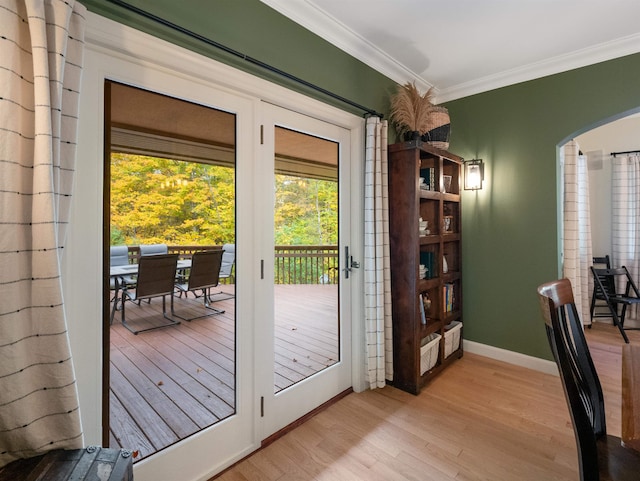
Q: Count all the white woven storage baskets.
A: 2